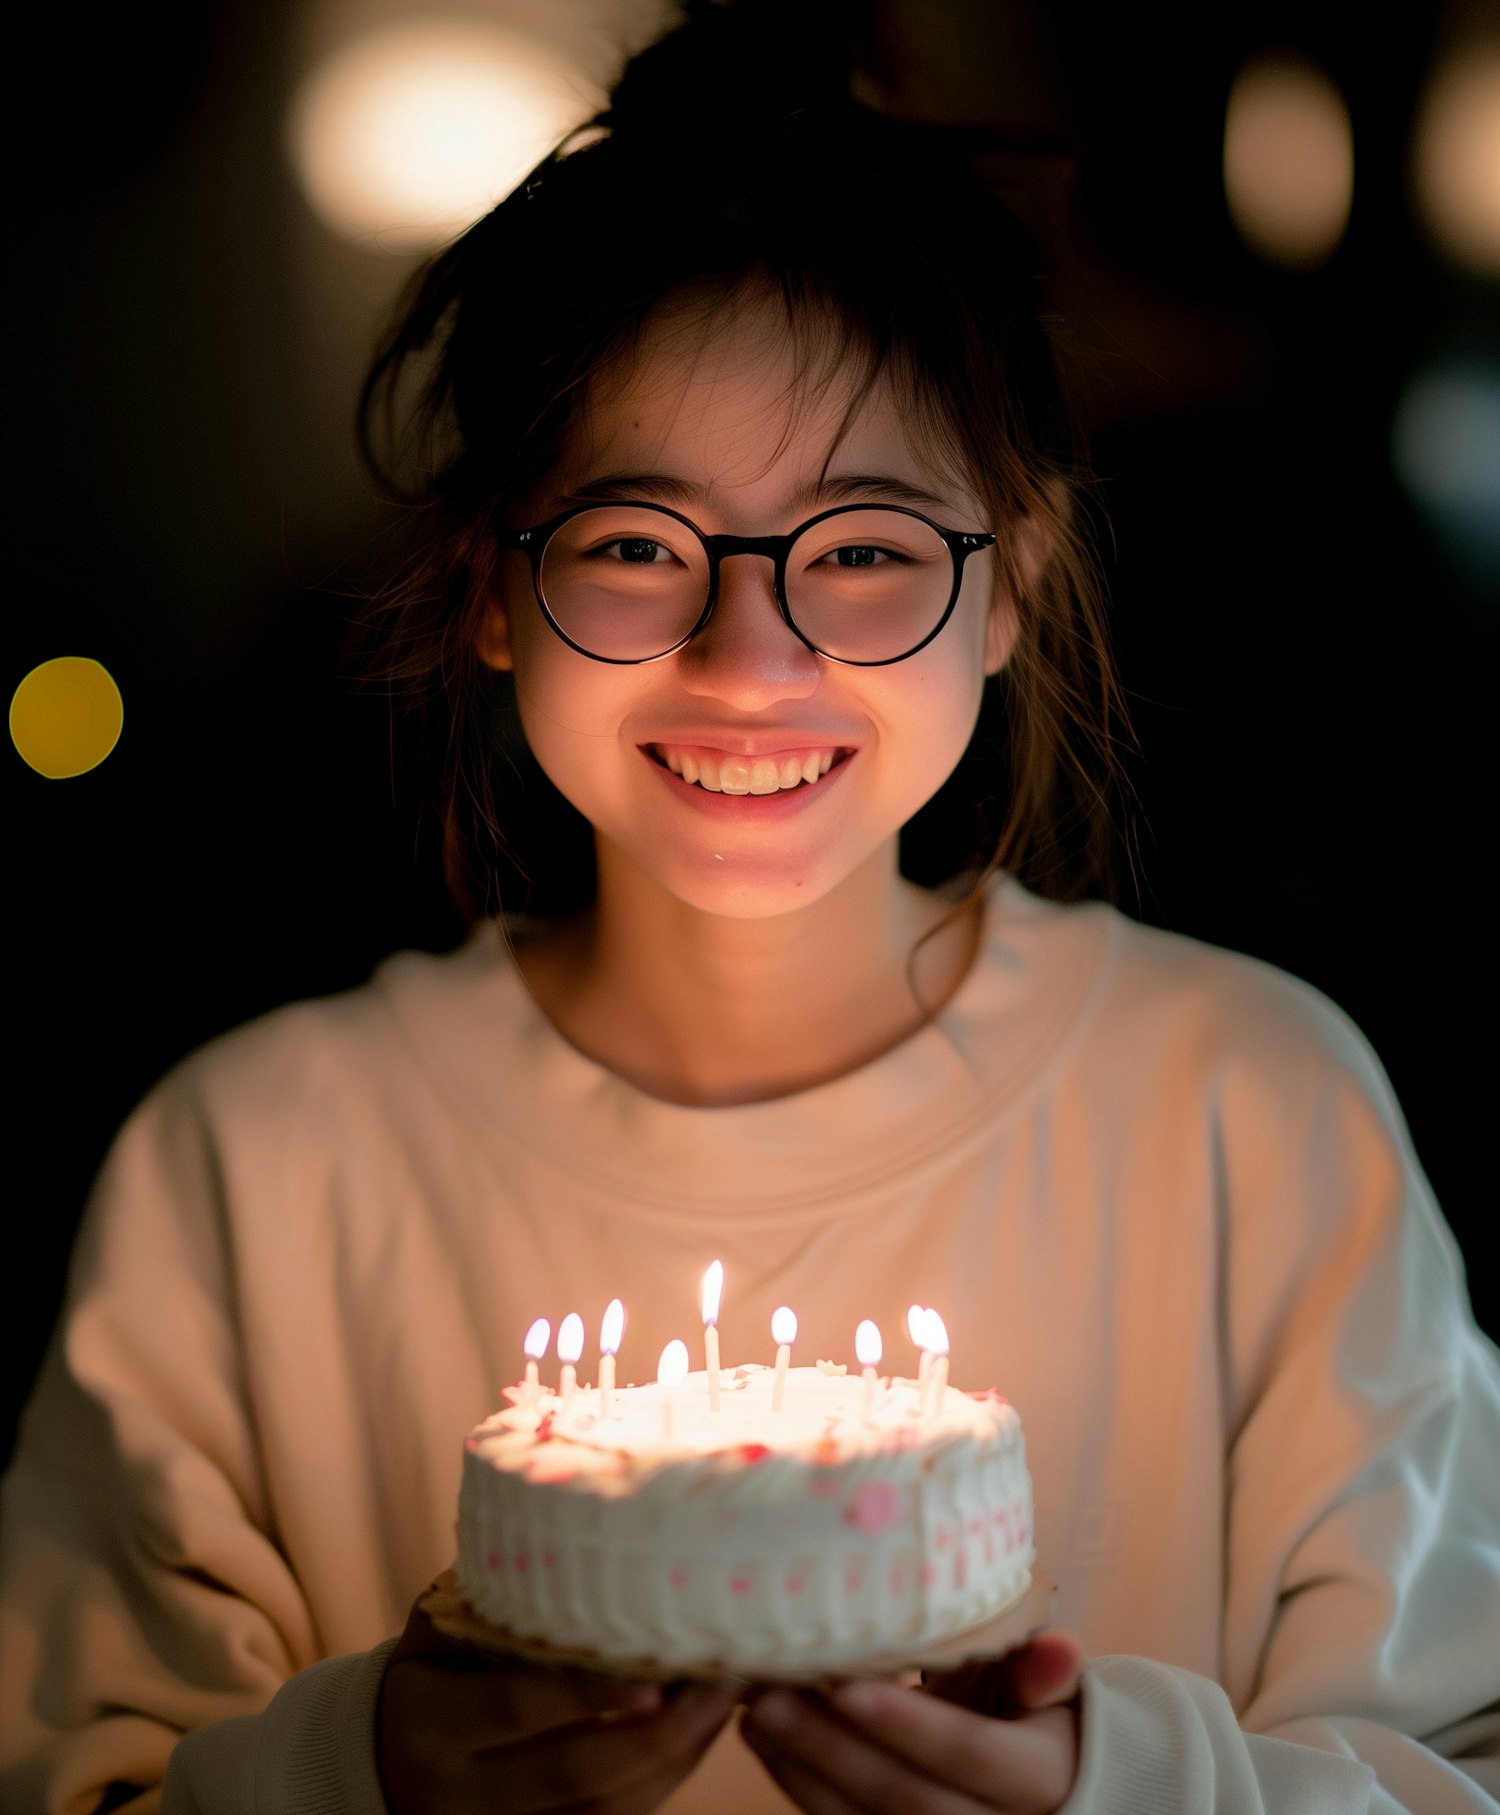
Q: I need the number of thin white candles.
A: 9